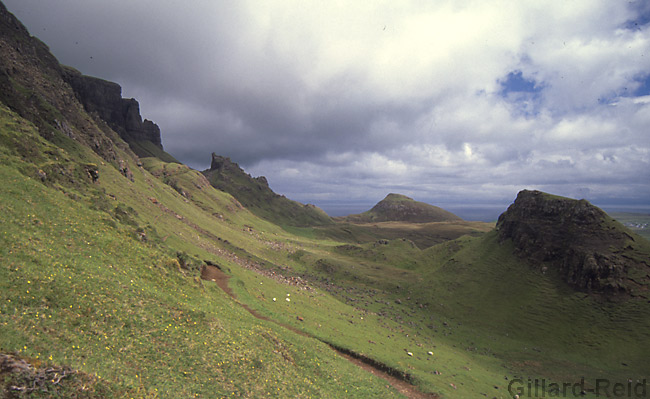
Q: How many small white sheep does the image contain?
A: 5